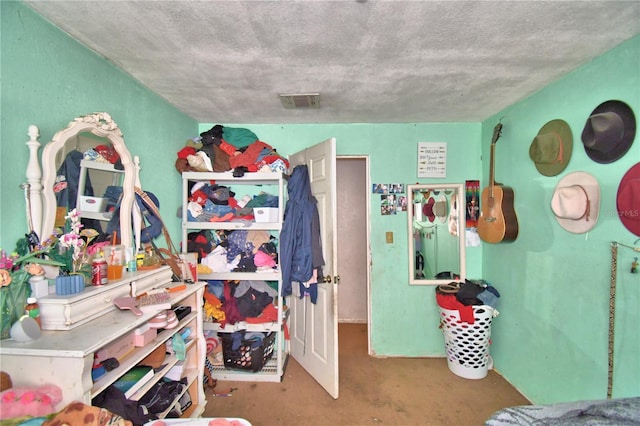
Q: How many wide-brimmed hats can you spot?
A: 4